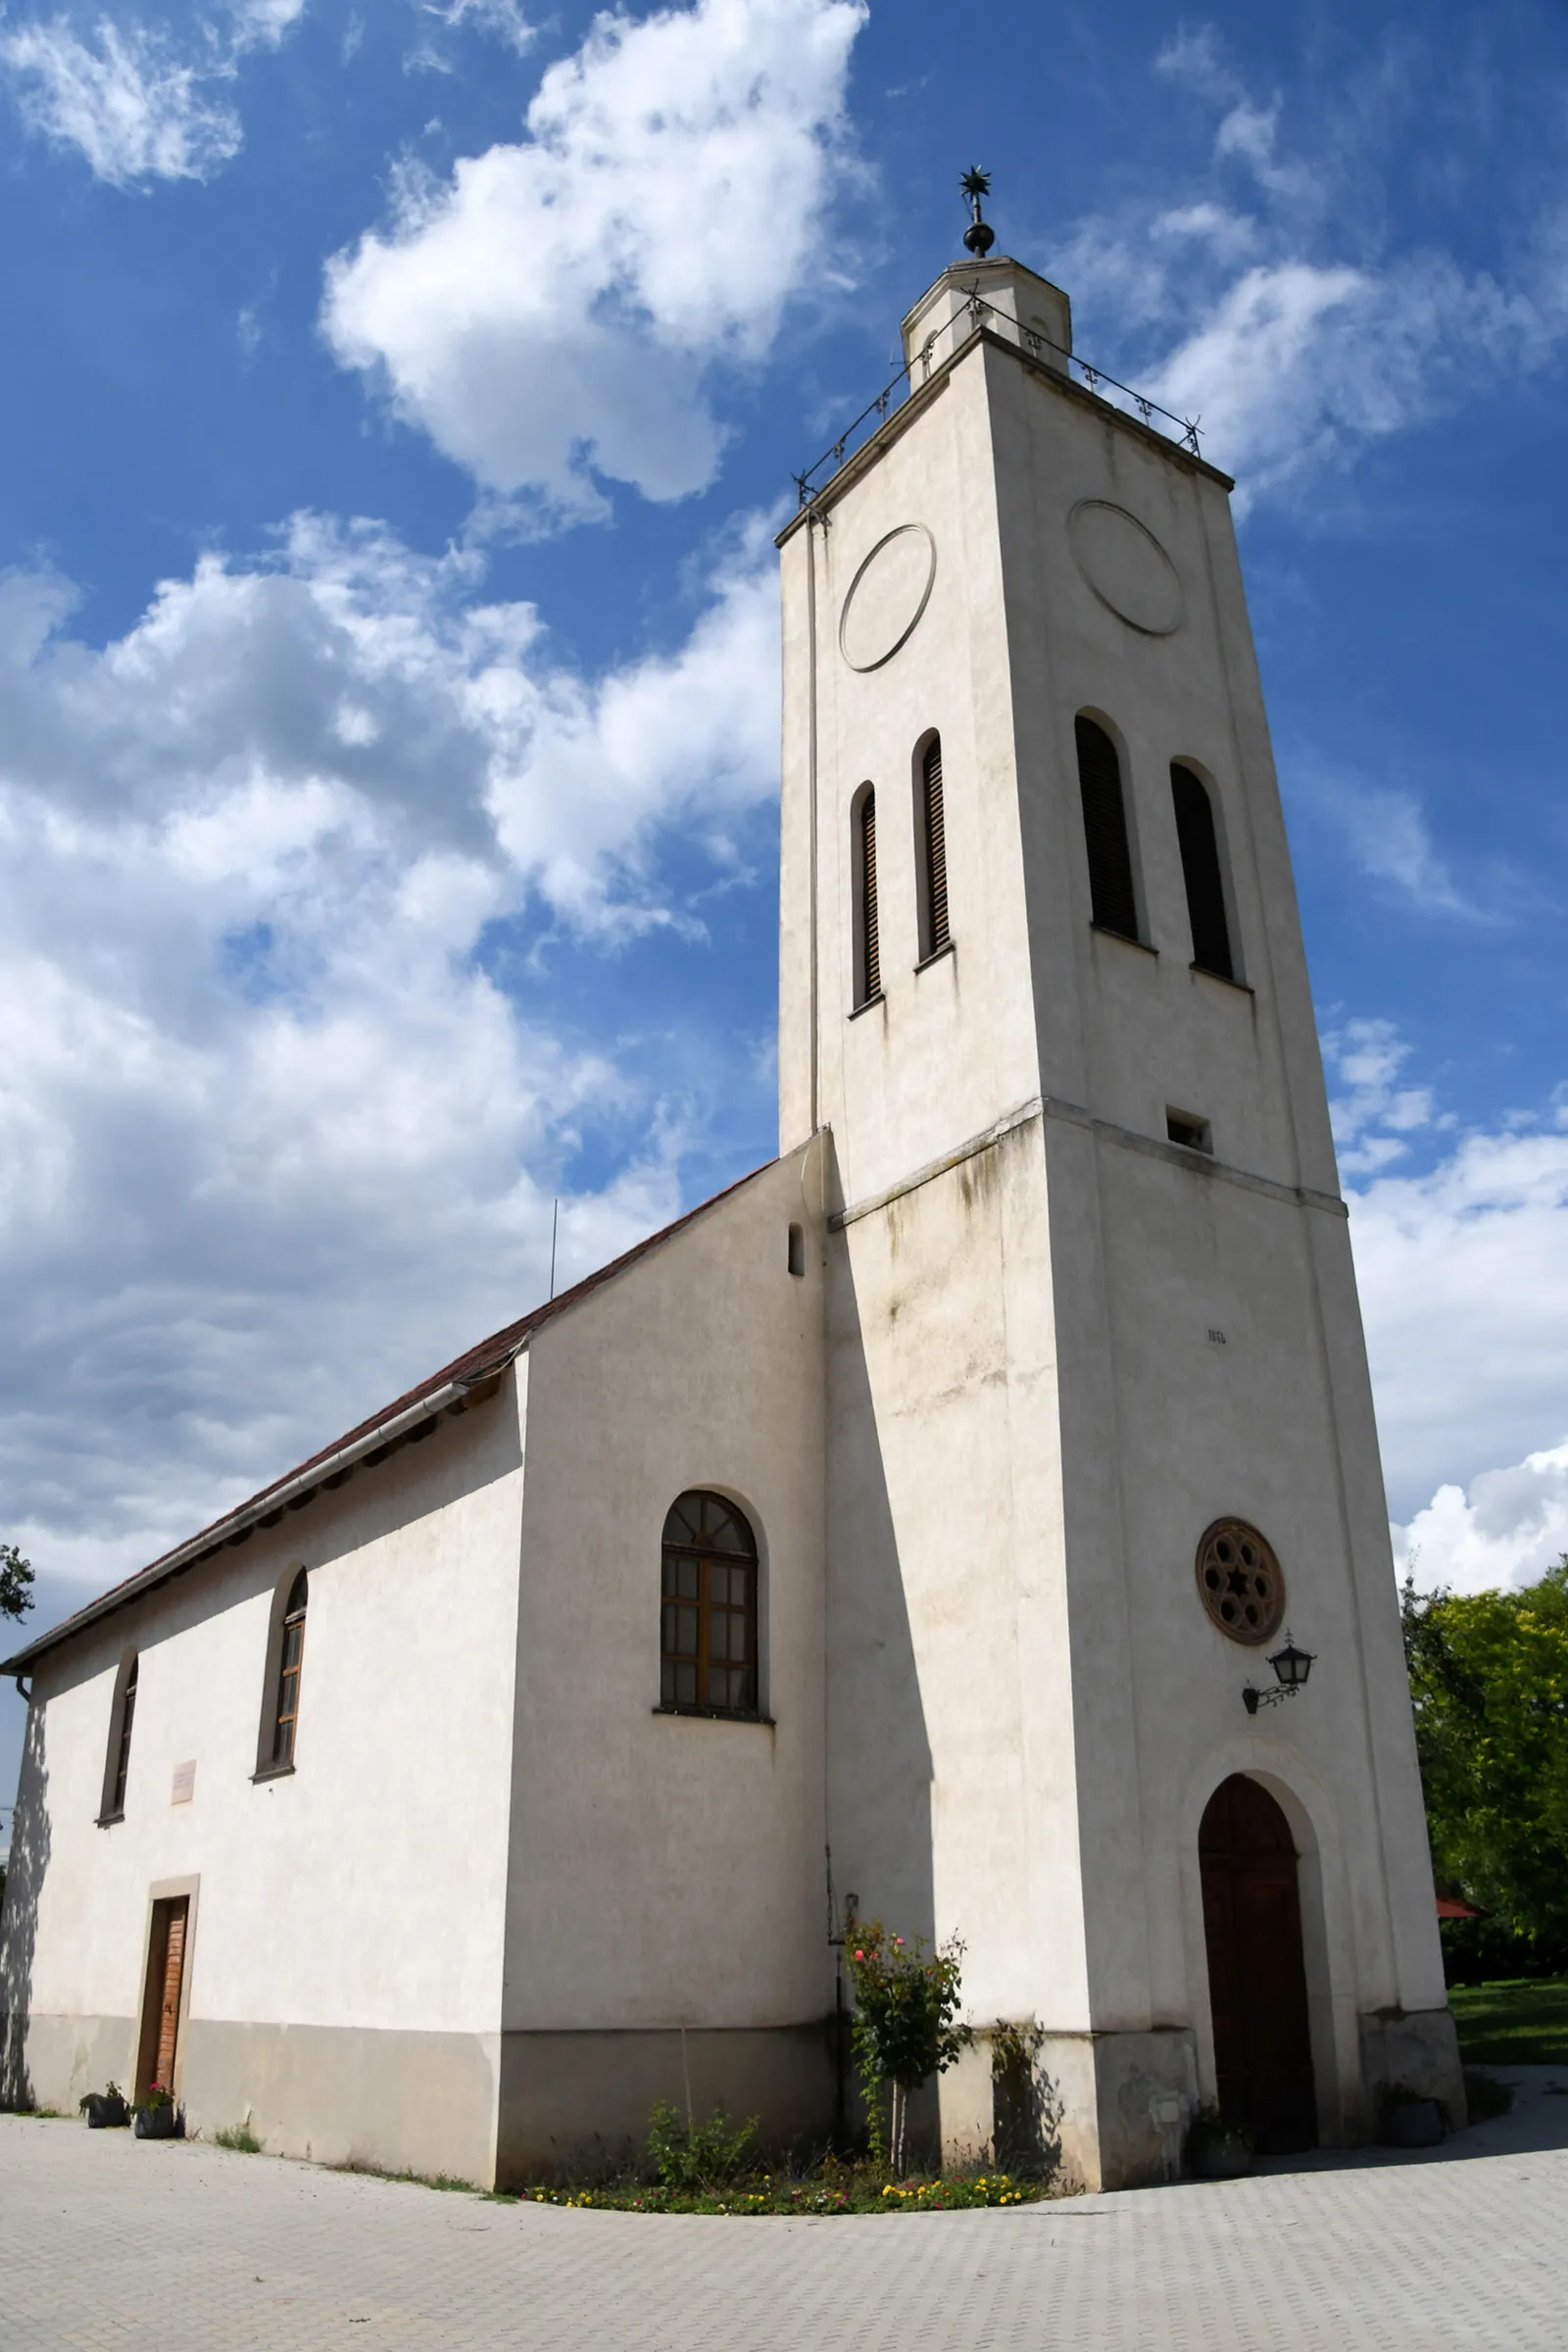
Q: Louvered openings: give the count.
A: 4